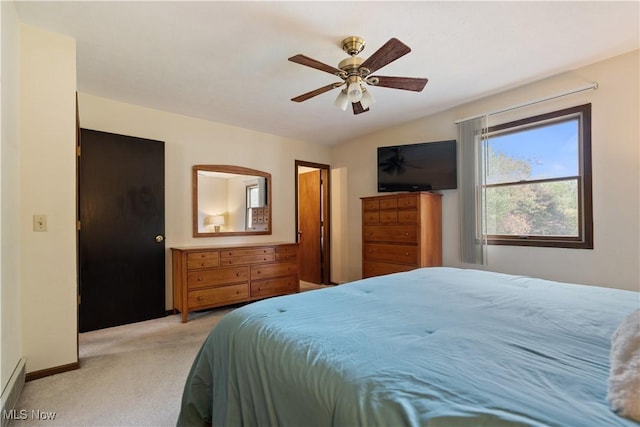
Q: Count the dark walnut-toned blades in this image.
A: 5